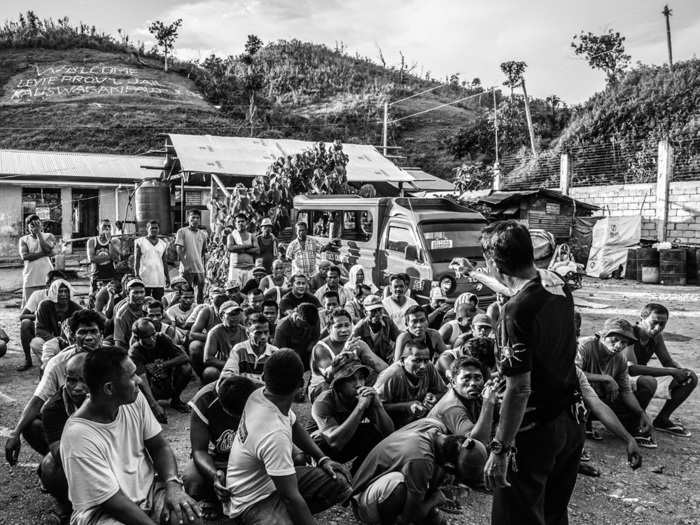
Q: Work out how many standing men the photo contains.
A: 8